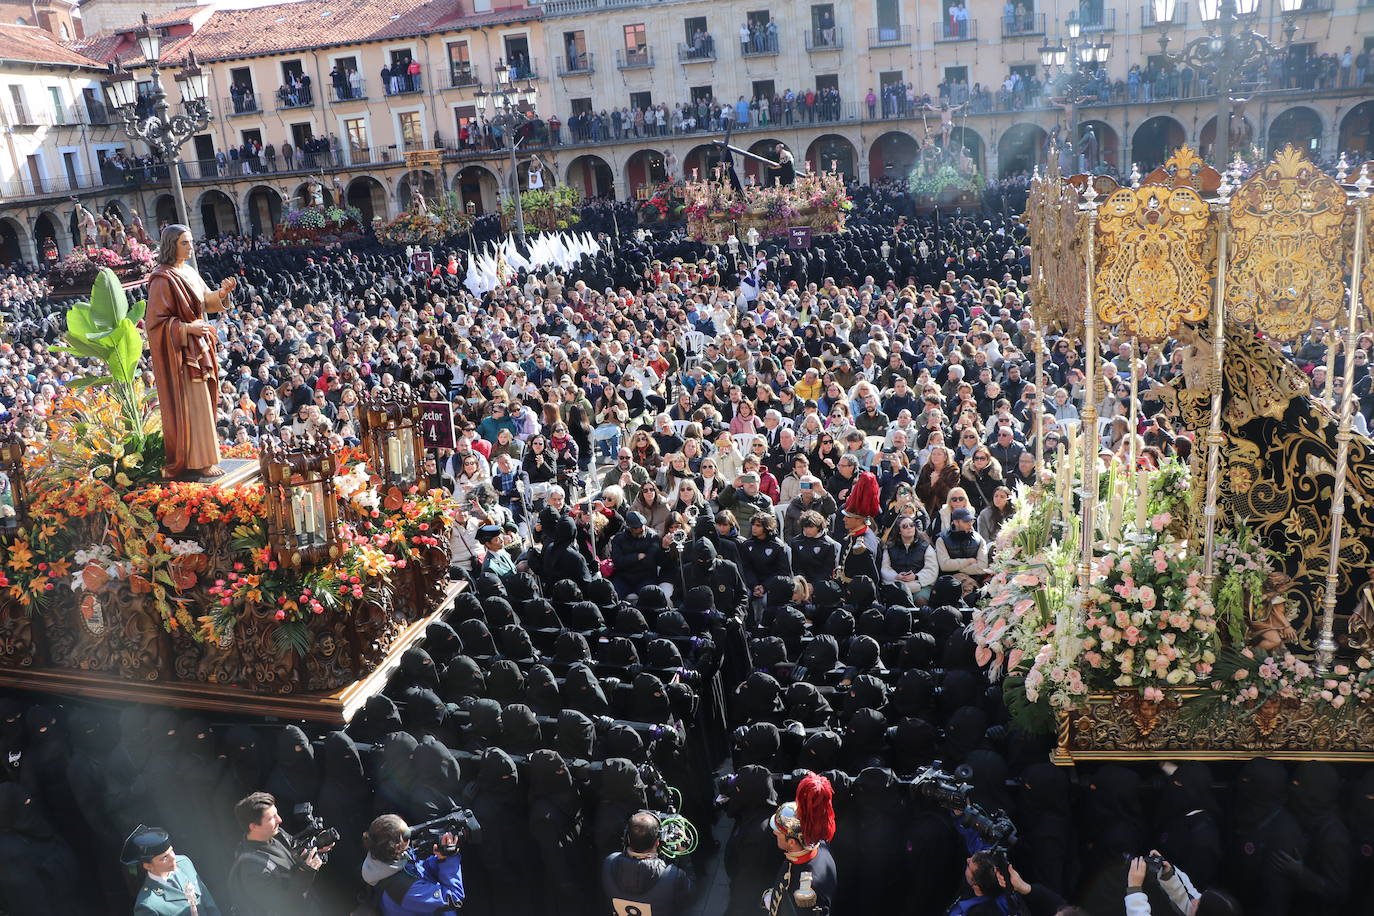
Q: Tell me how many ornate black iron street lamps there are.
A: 4